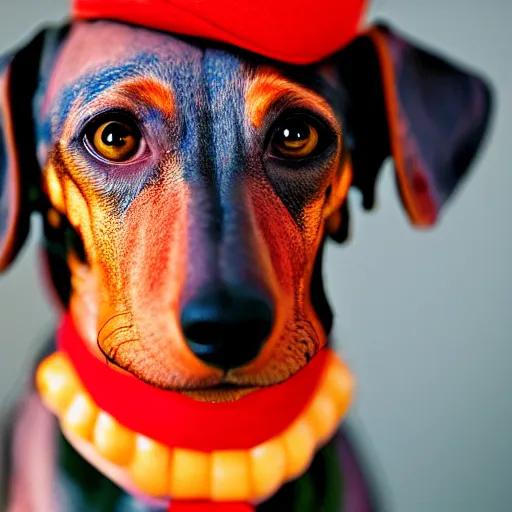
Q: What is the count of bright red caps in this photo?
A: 1